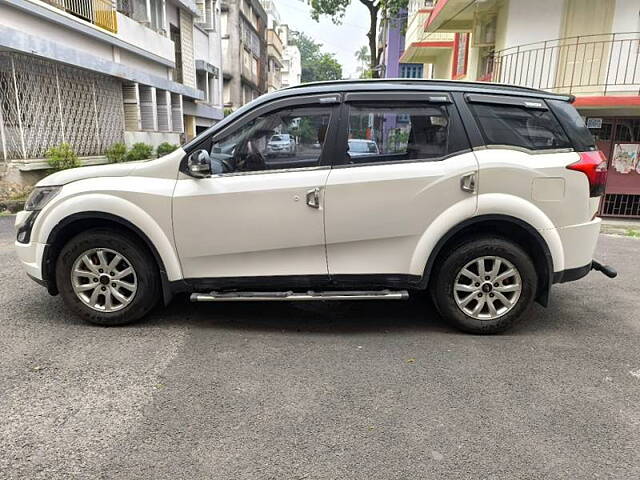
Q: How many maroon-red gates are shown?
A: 1